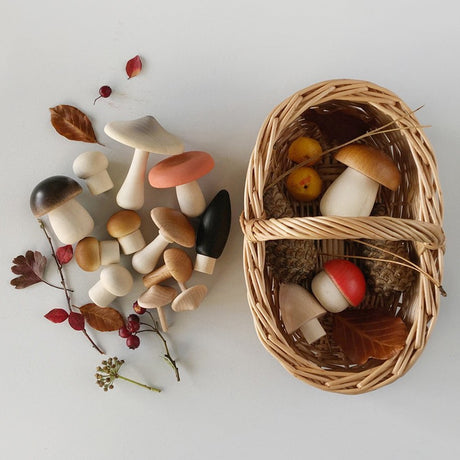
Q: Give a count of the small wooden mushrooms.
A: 15